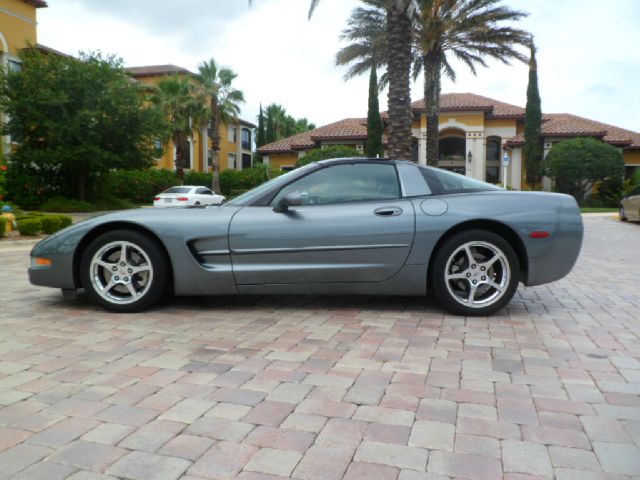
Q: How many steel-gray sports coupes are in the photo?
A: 1